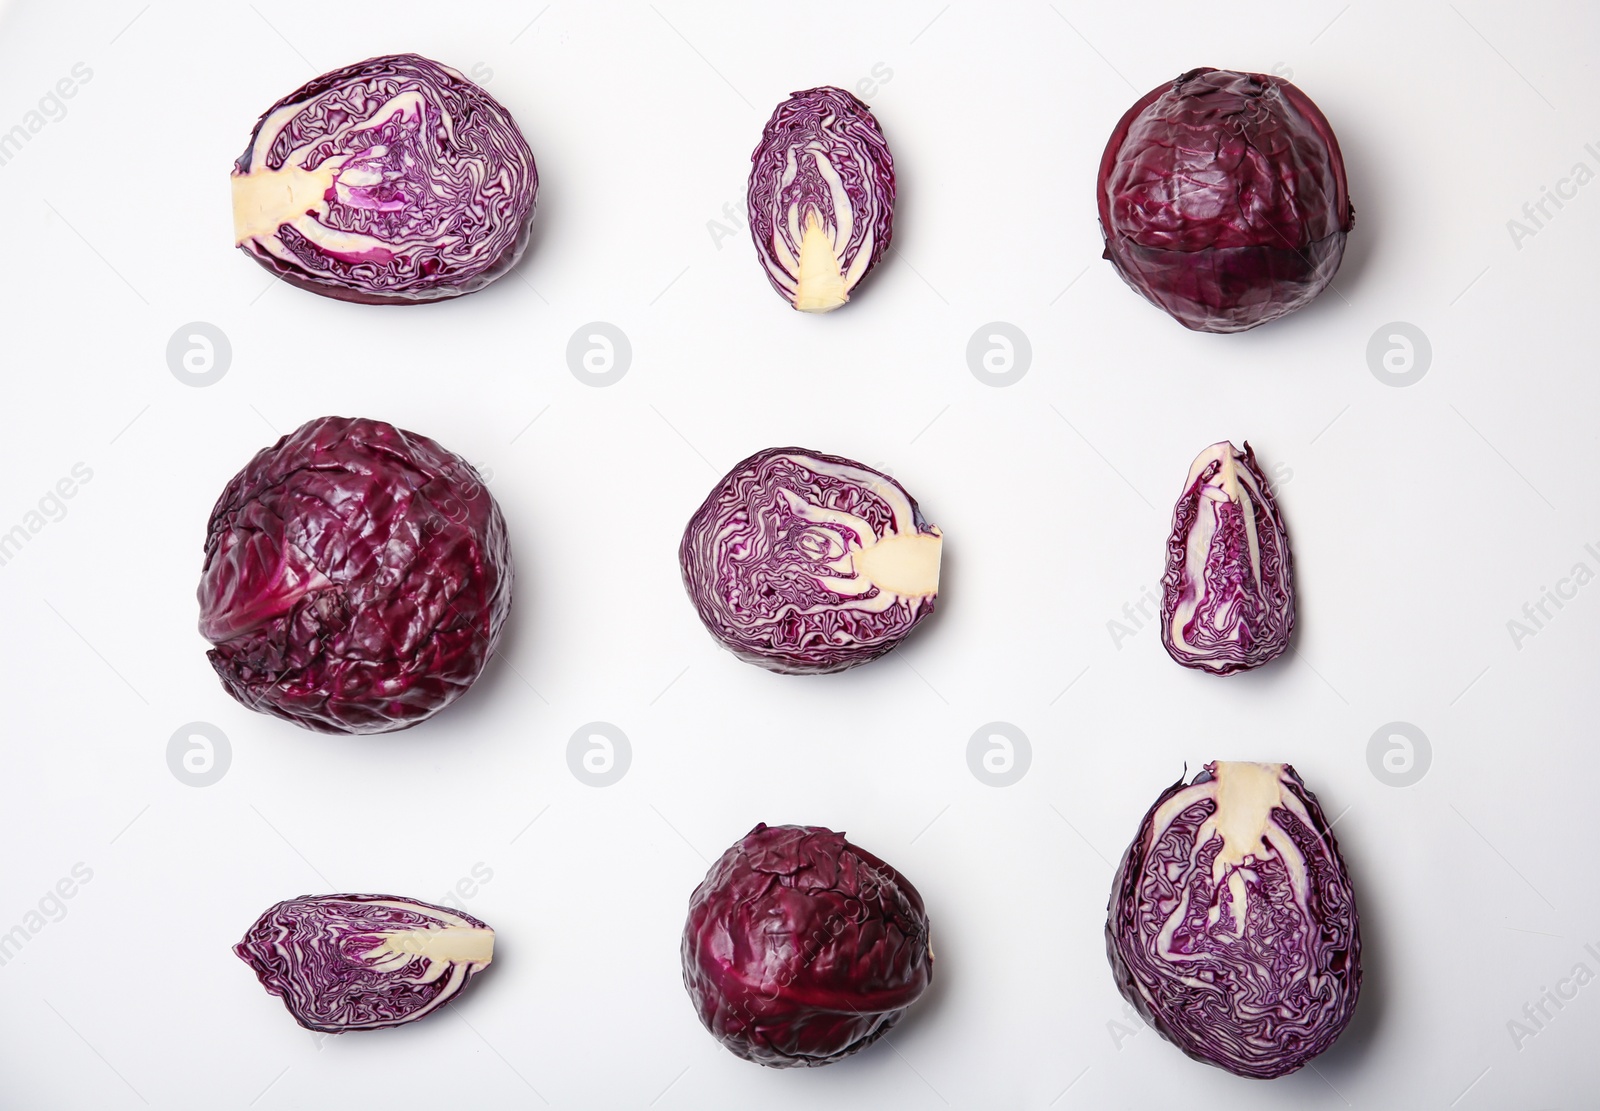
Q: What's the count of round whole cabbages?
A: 3